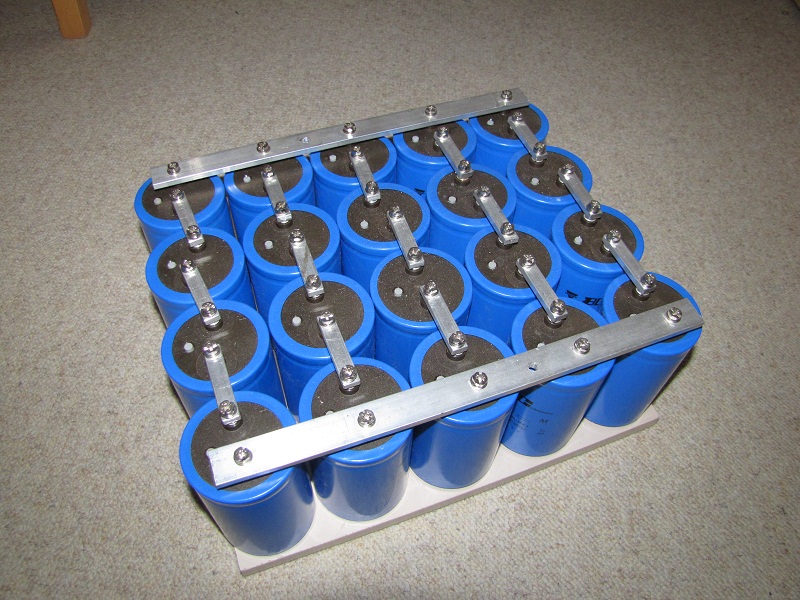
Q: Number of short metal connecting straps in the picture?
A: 15